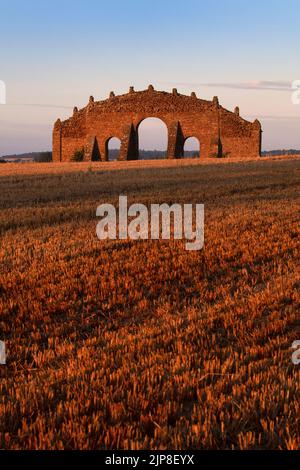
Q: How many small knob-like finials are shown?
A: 11